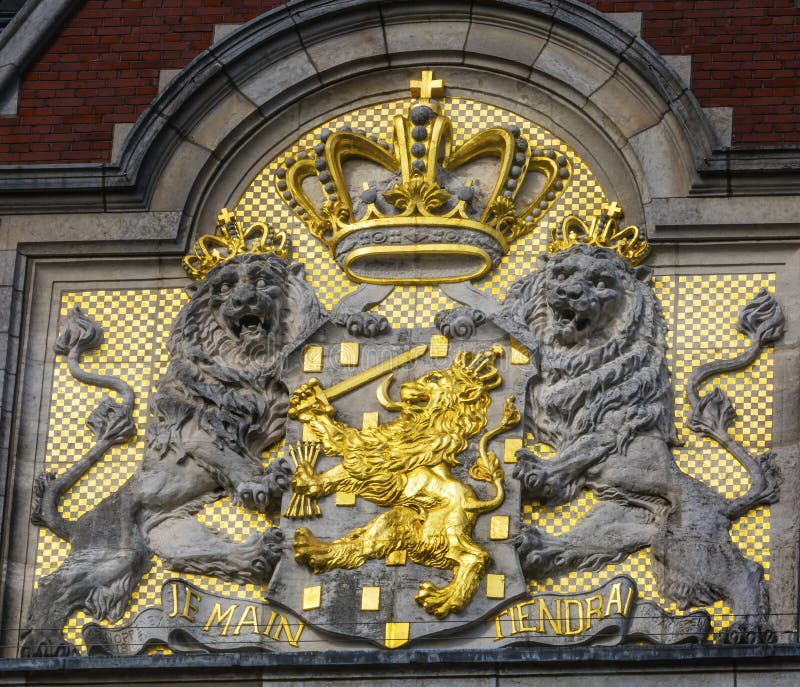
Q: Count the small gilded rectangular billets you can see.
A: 14